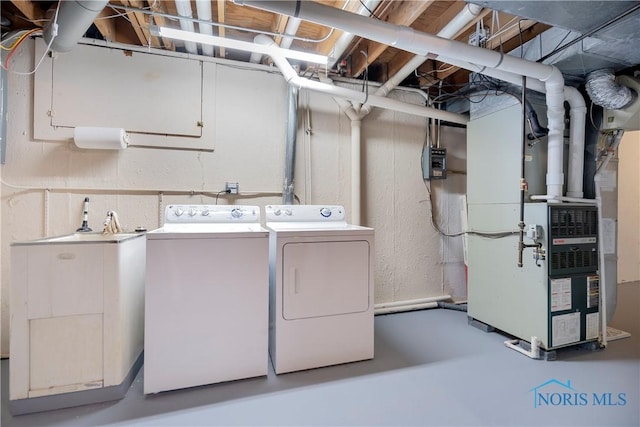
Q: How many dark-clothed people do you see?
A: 0